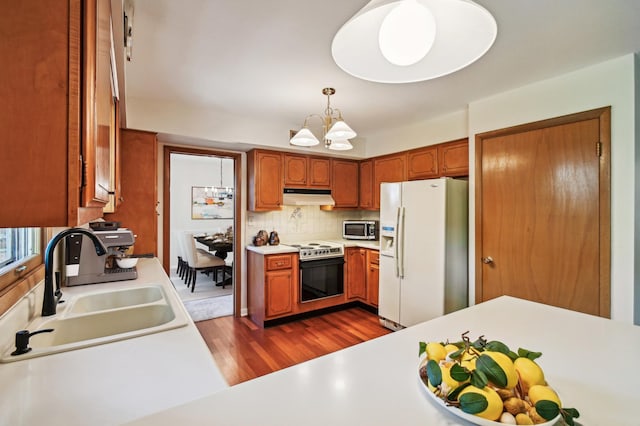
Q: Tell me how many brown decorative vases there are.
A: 2